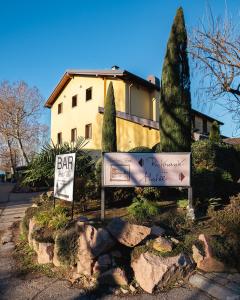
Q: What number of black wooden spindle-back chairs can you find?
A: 0